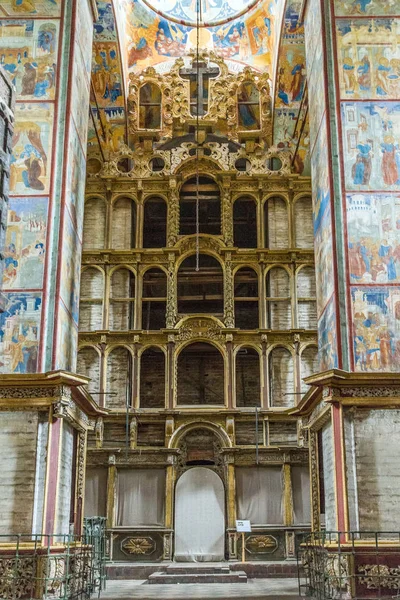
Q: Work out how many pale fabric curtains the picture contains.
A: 5